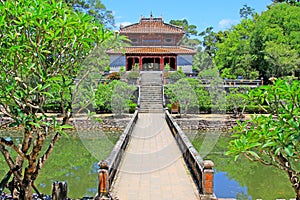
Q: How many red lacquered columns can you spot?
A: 4